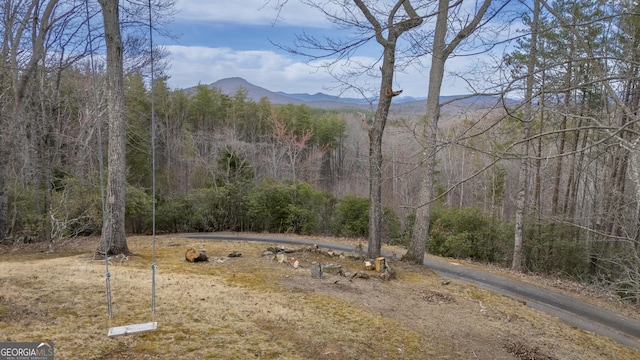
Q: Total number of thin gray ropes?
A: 2